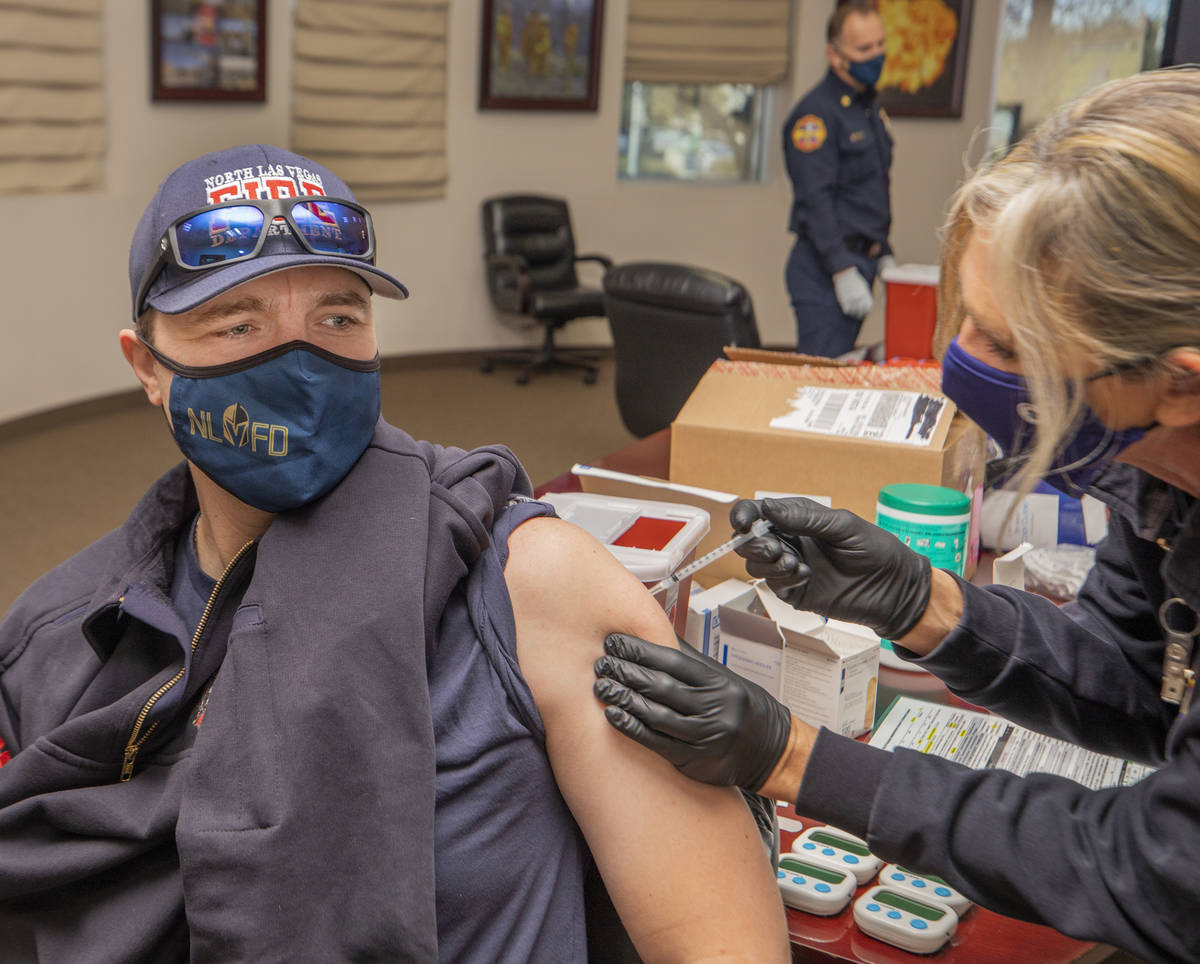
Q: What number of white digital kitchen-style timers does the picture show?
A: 4